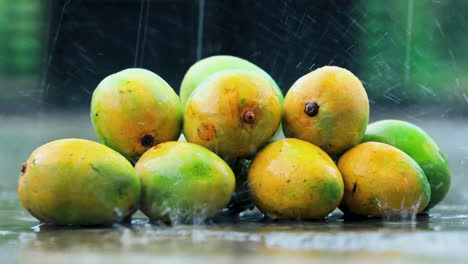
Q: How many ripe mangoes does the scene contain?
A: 7